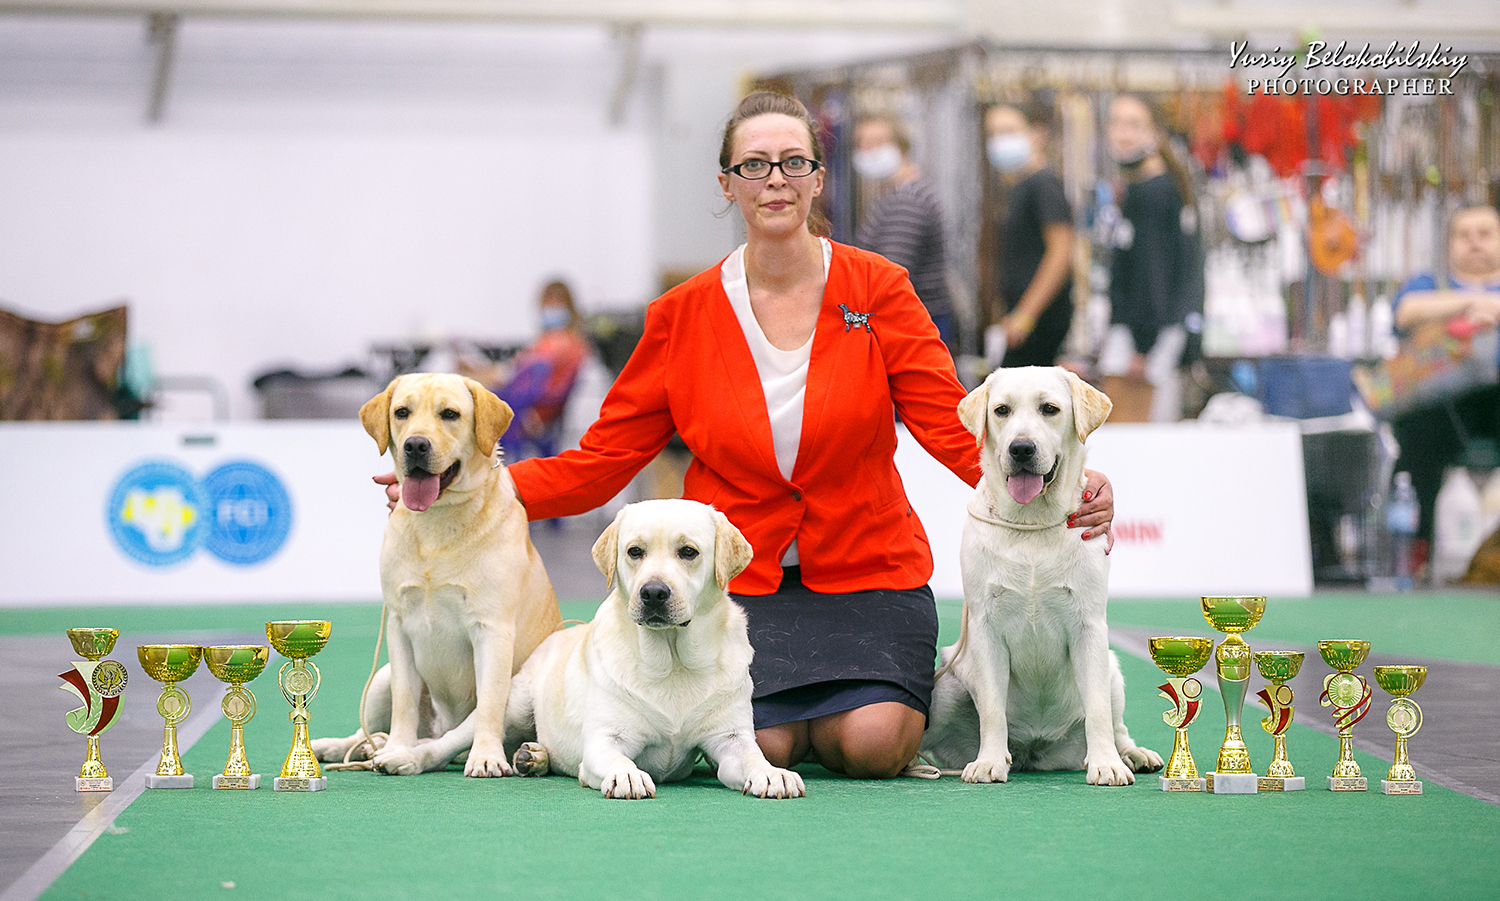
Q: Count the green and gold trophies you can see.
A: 9